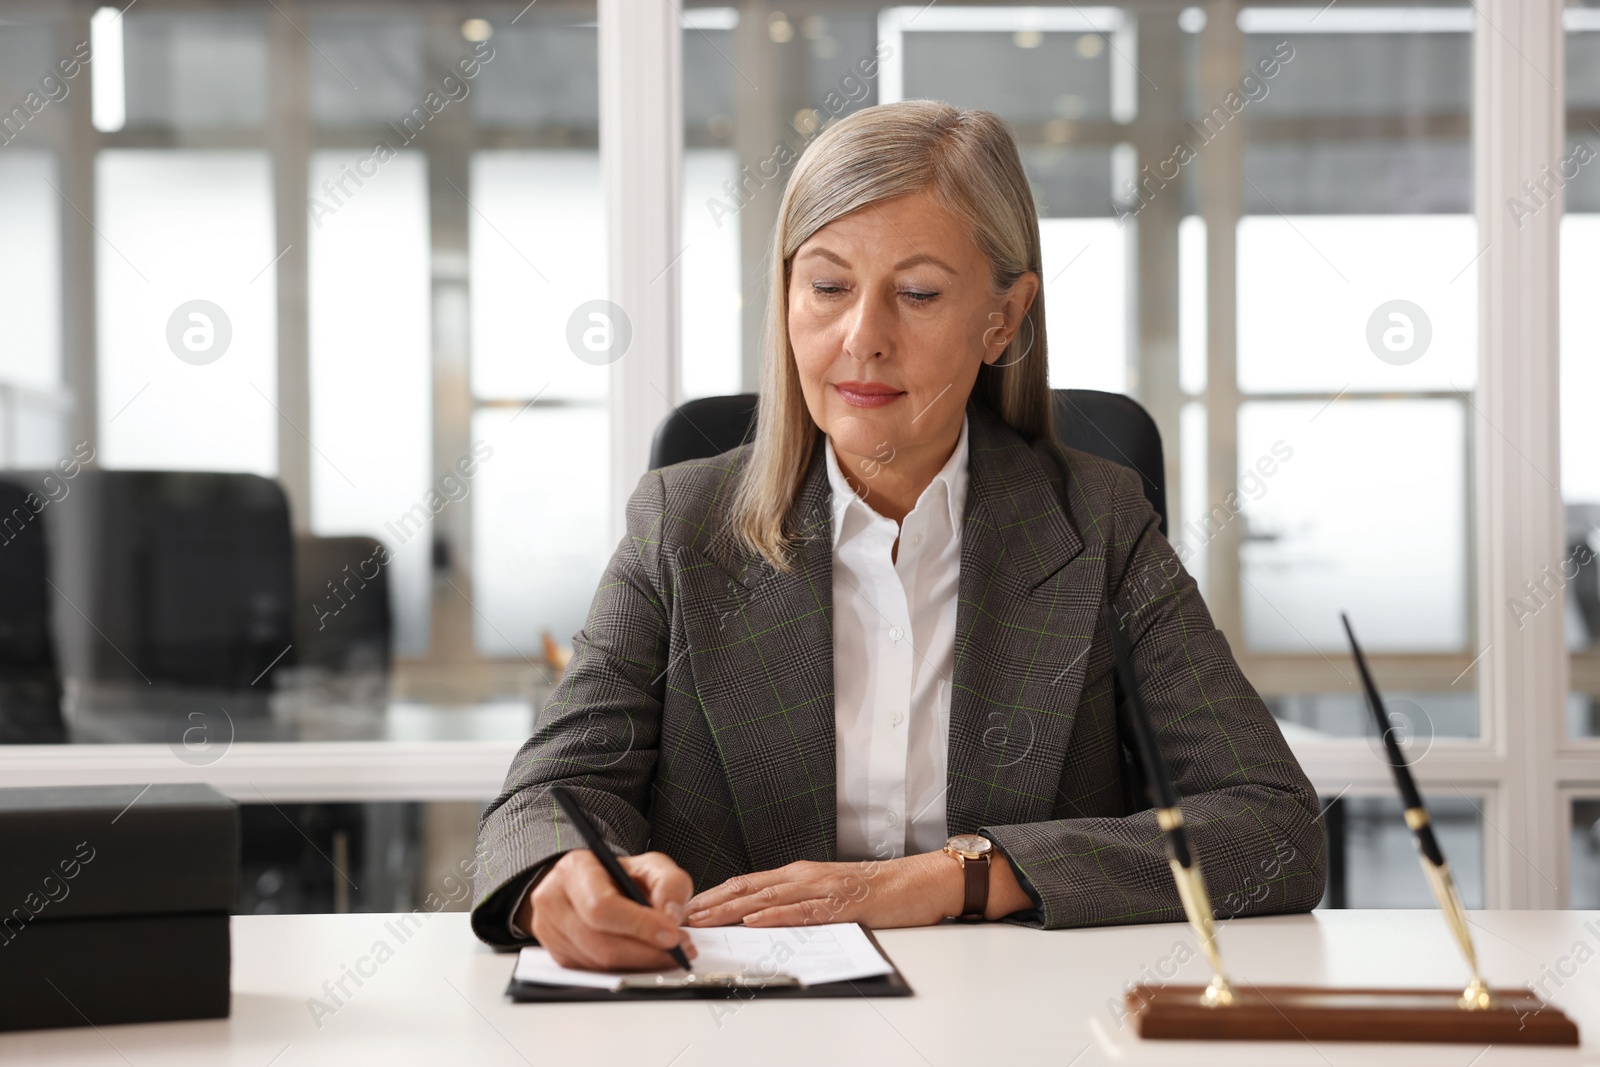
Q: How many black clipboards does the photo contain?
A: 1